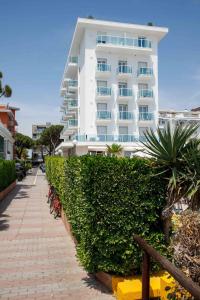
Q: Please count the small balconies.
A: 9